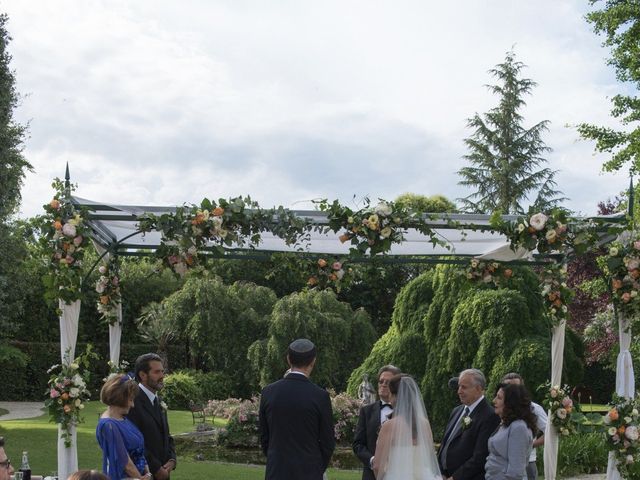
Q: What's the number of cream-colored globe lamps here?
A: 0